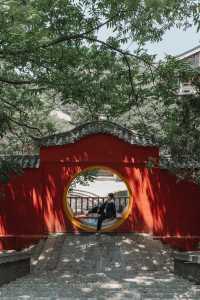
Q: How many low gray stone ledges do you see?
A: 2